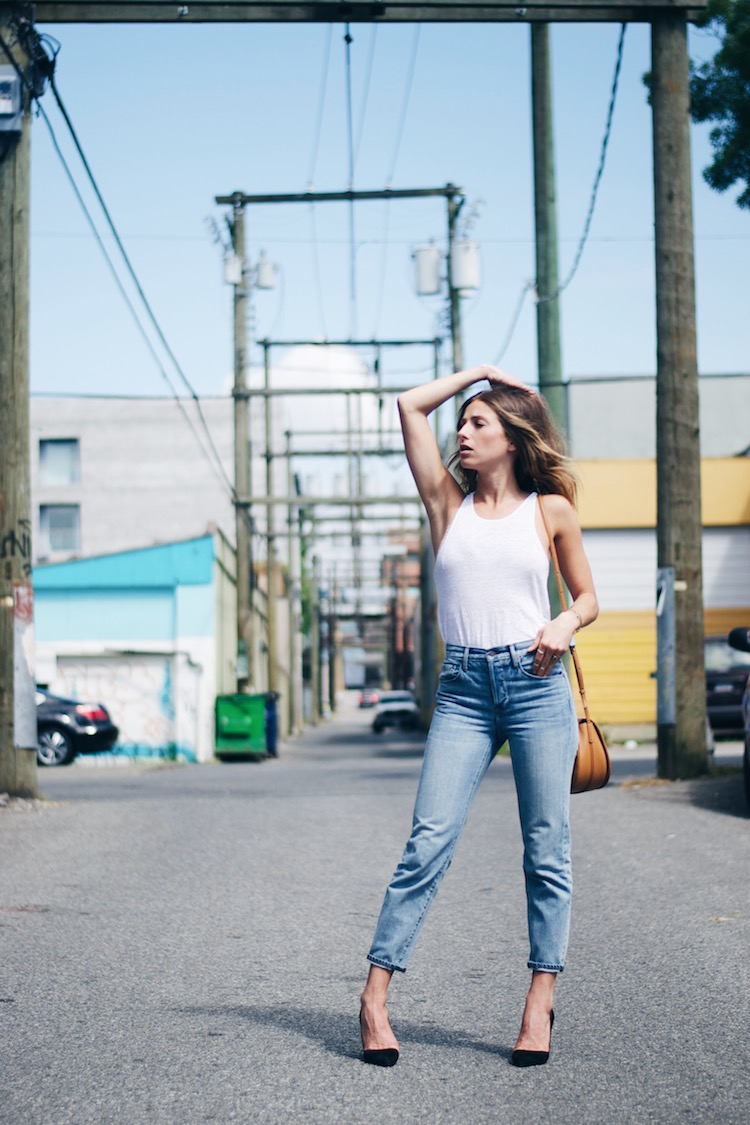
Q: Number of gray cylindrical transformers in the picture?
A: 4